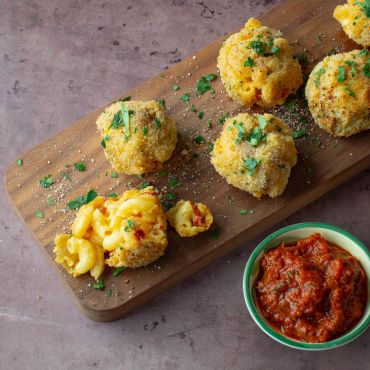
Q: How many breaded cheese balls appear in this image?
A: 6